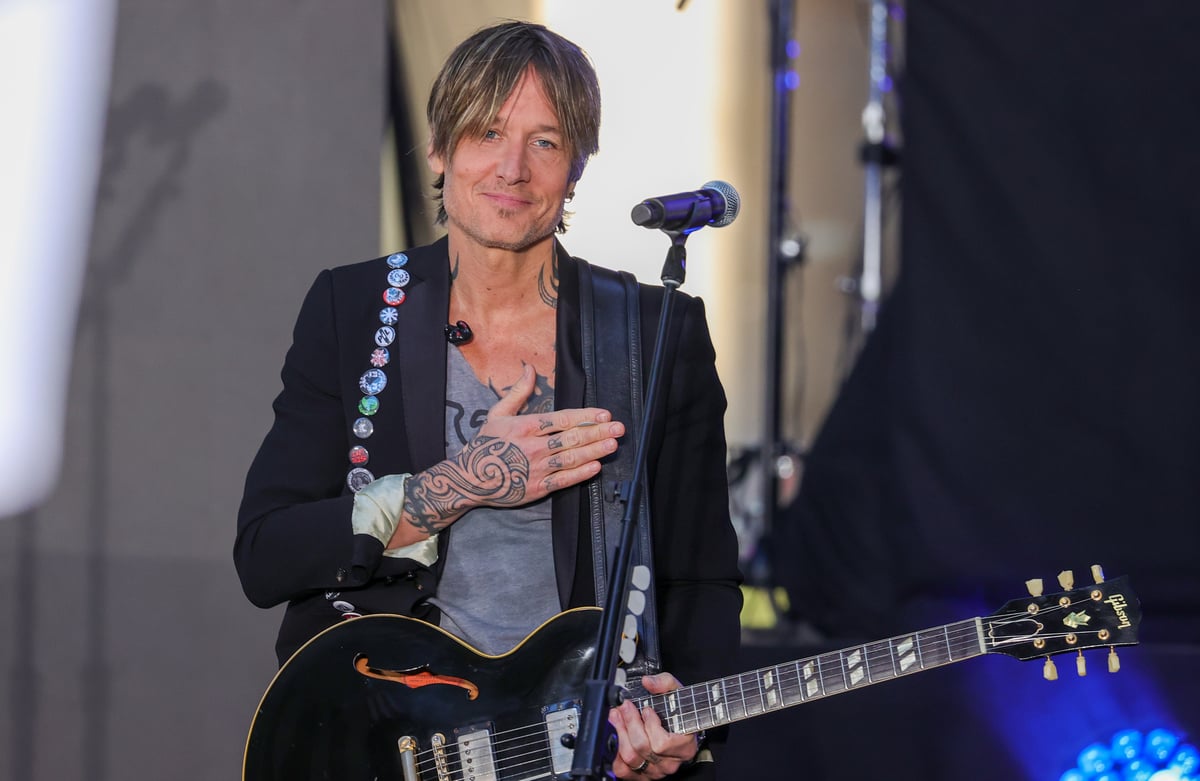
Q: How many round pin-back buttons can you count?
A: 14